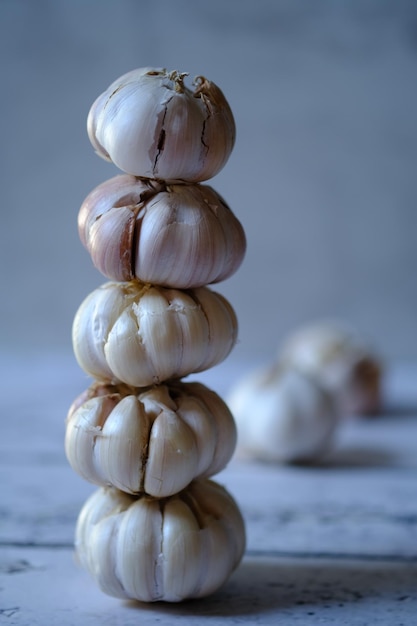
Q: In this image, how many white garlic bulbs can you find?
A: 7